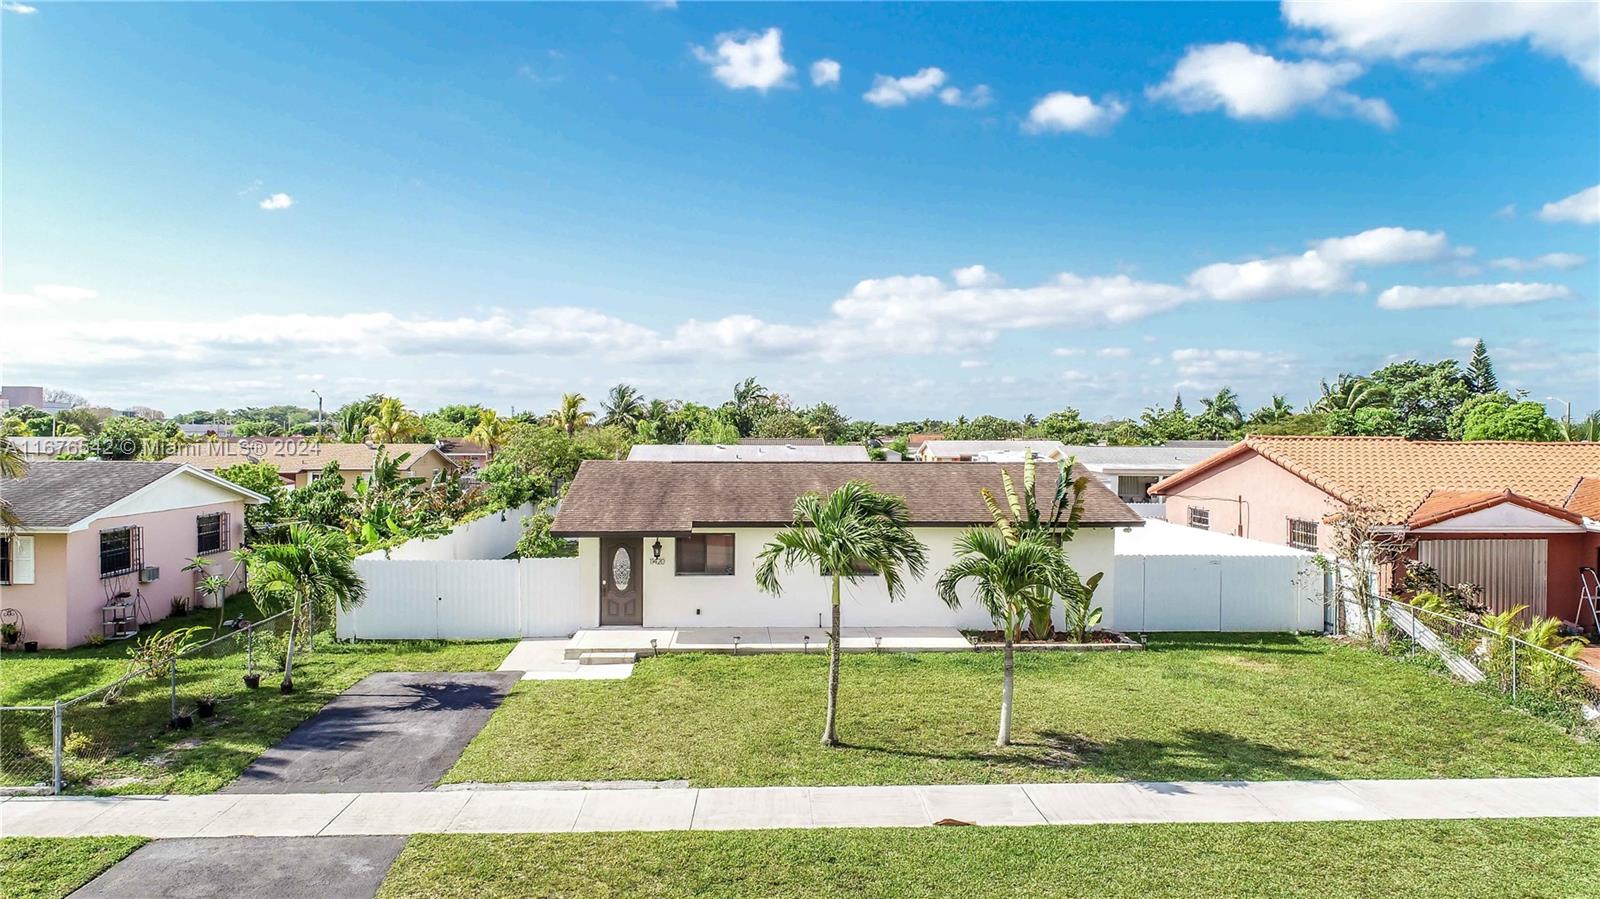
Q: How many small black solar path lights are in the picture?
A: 6